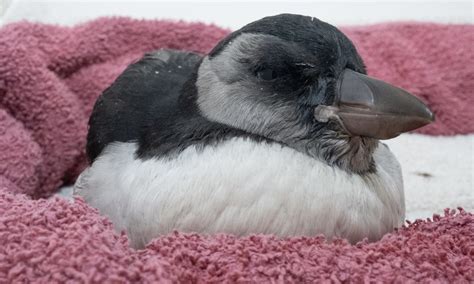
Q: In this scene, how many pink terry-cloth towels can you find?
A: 1